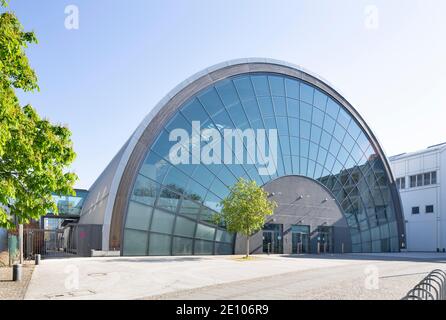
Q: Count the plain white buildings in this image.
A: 1